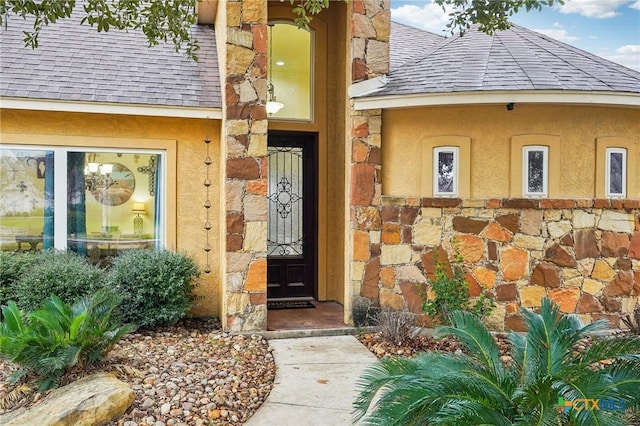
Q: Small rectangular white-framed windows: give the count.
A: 3